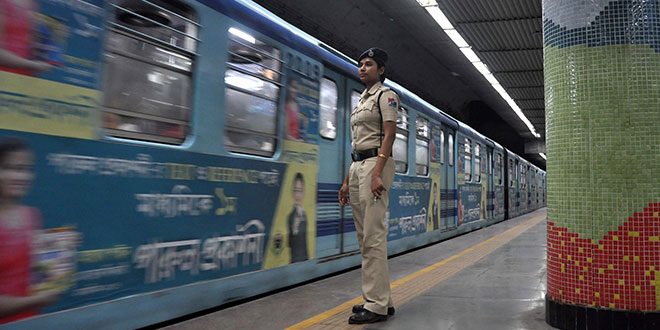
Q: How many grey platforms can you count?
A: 1